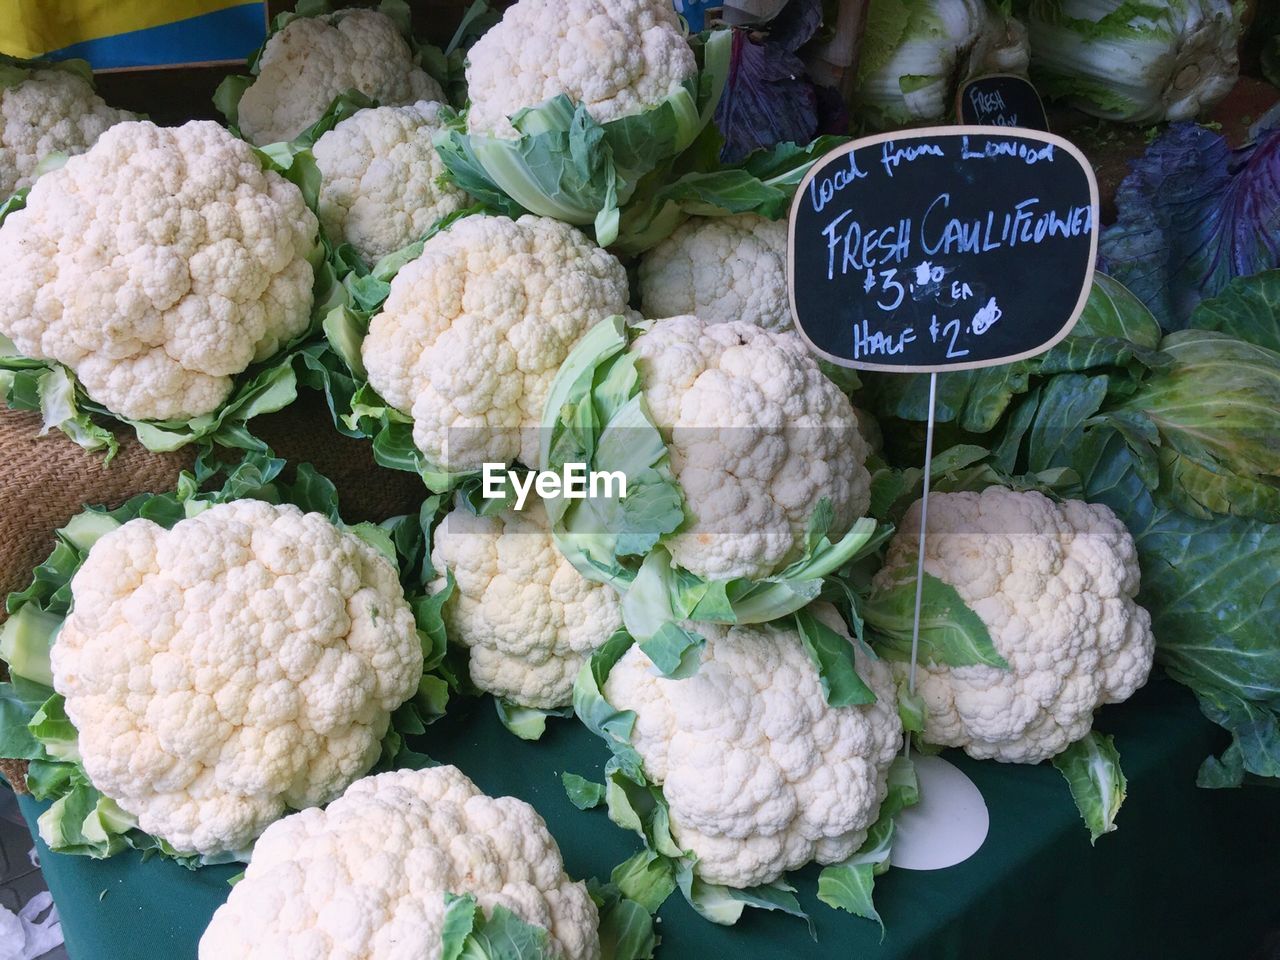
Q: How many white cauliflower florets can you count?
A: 13